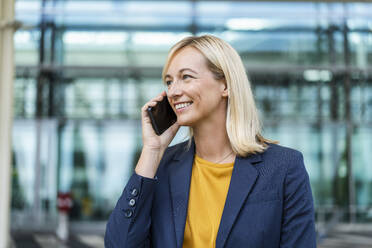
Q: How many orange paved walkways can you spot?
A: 0